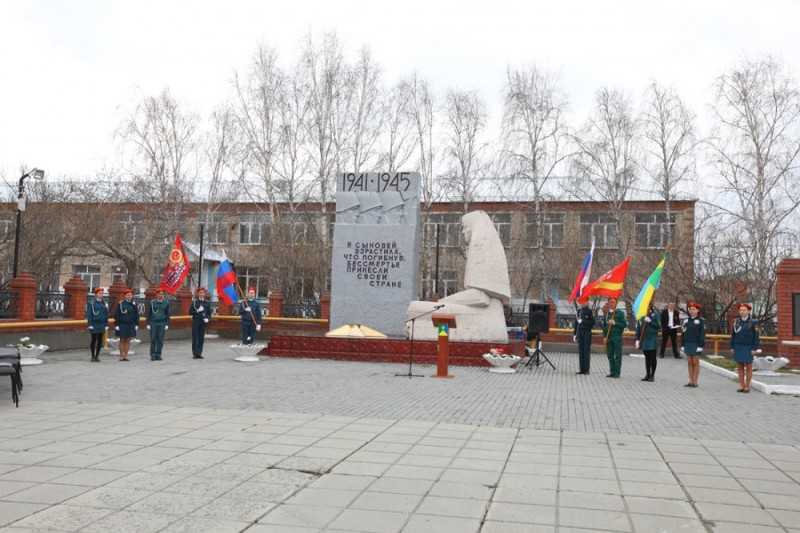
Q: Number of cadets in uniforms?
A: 10